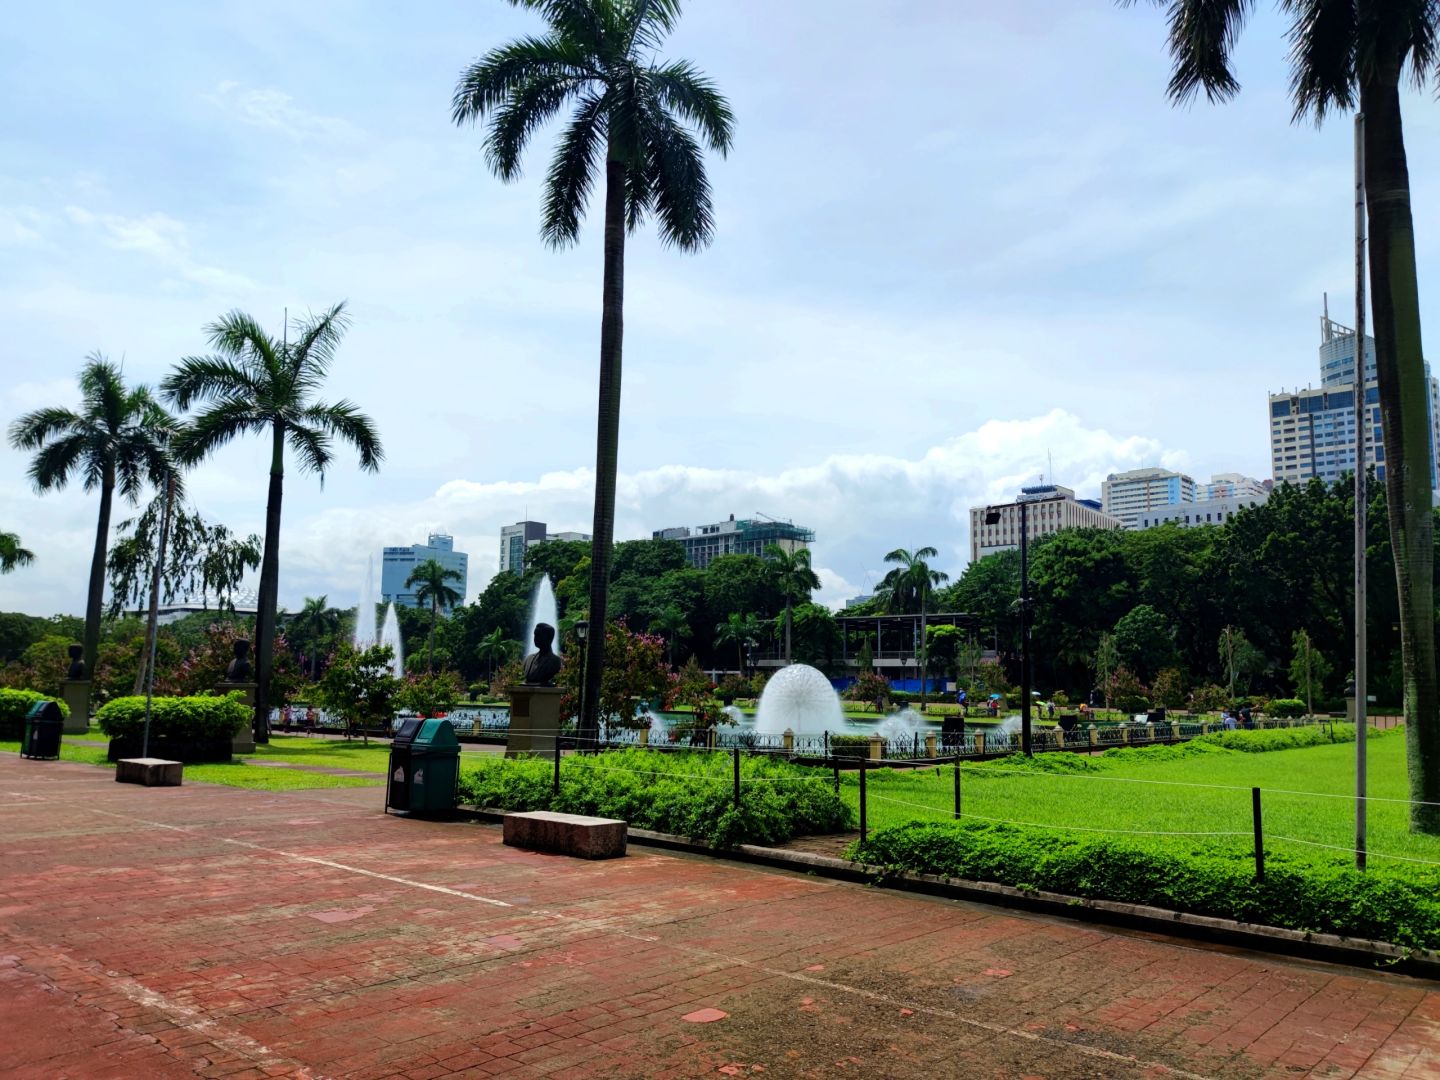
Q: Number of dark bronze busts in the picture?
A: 3